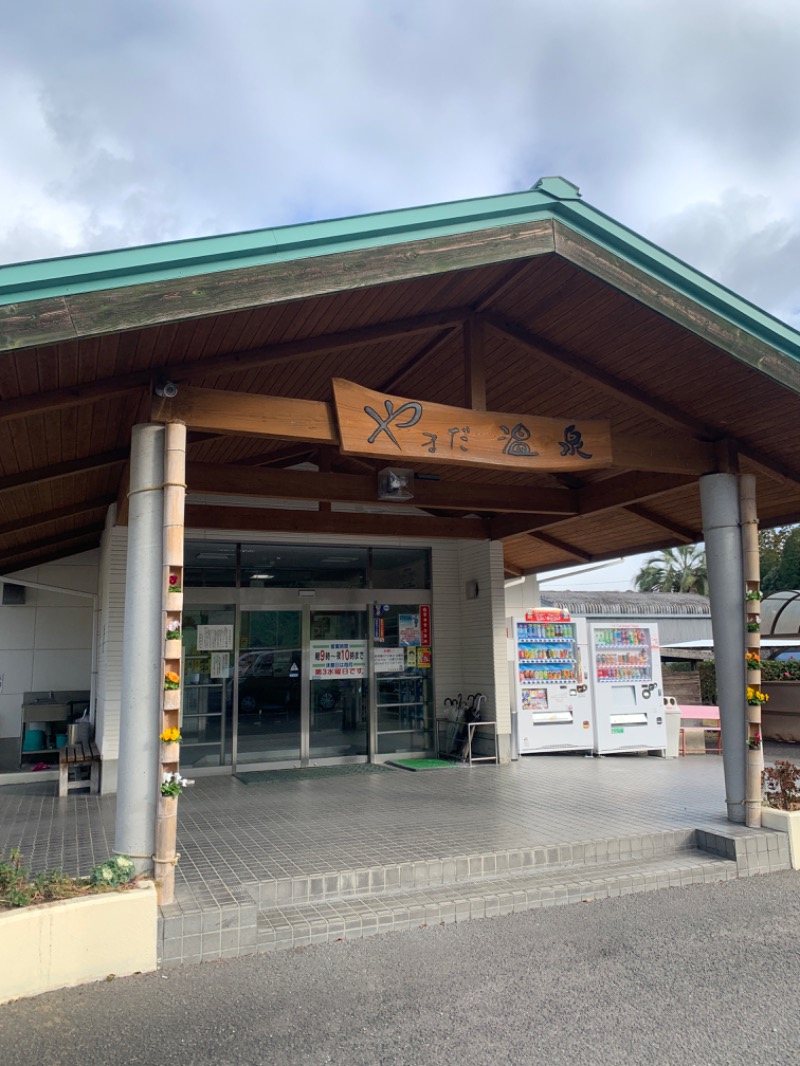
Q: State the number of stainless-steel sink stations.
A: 1